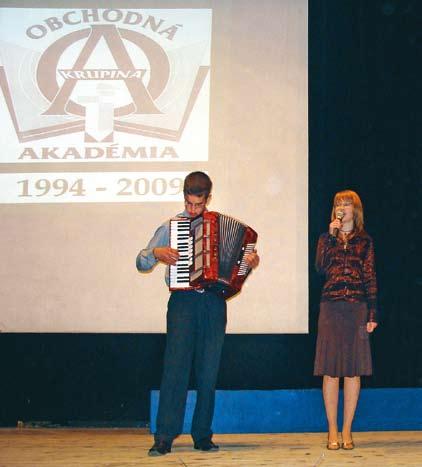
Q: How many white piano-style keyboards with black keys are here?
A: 1